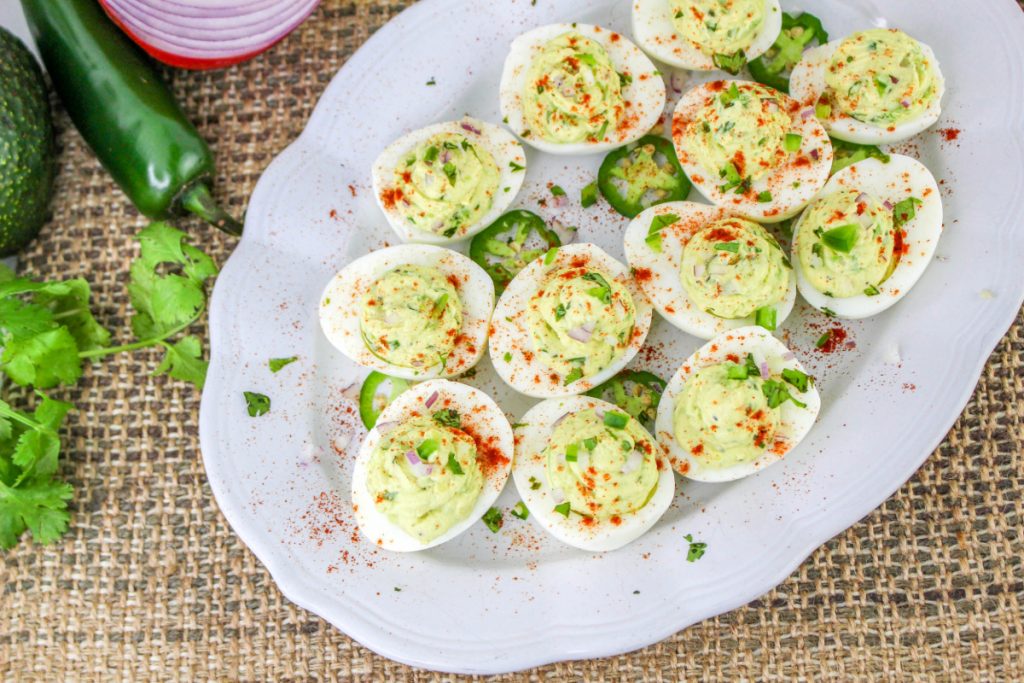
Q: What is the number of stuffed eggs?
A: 12